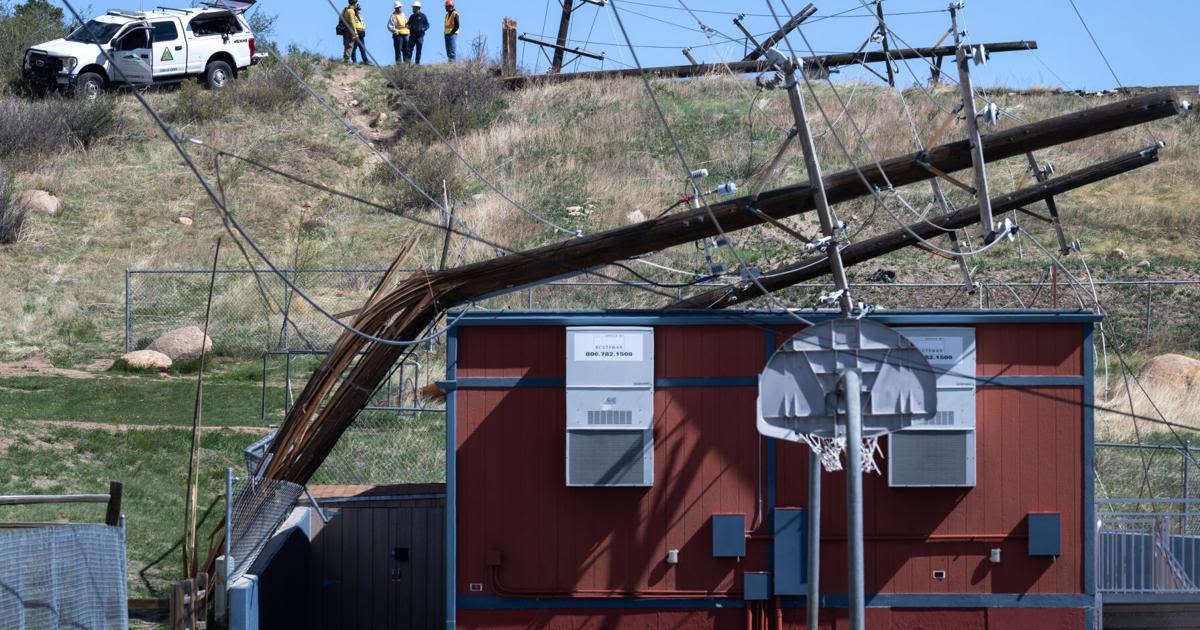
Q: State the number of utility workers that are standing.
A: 5